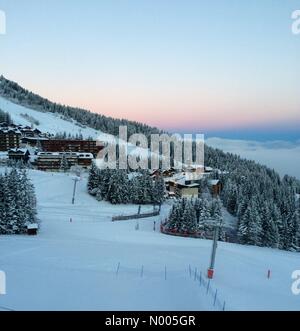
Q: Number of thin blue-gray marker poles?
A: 9